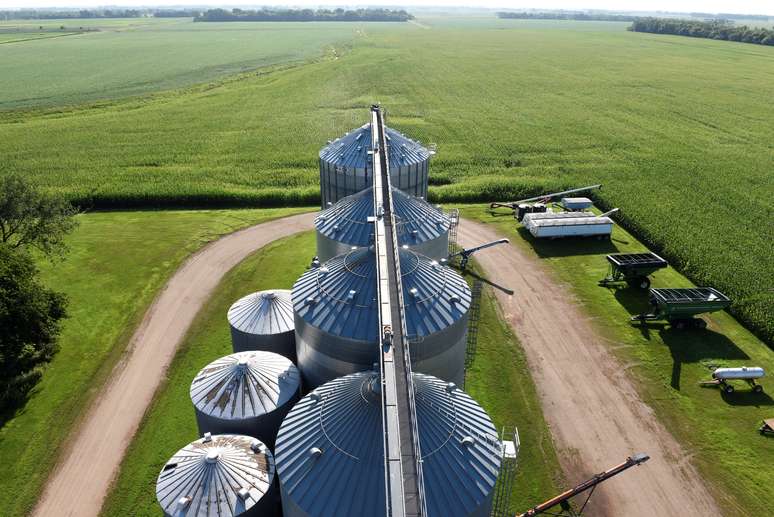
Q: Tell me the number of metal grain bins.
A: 7